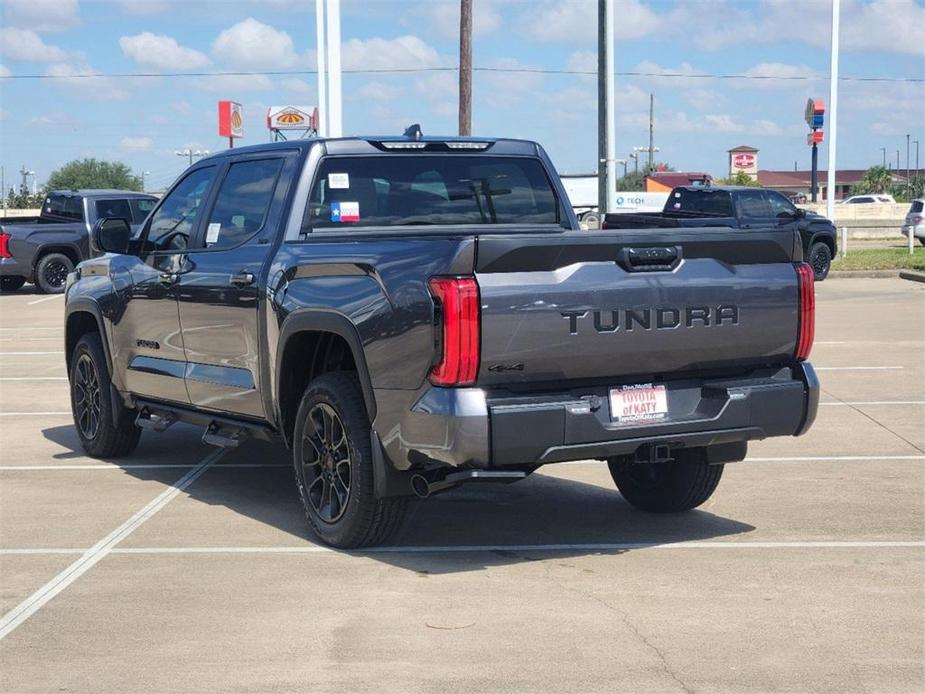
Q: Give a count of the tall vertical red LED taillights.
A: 2